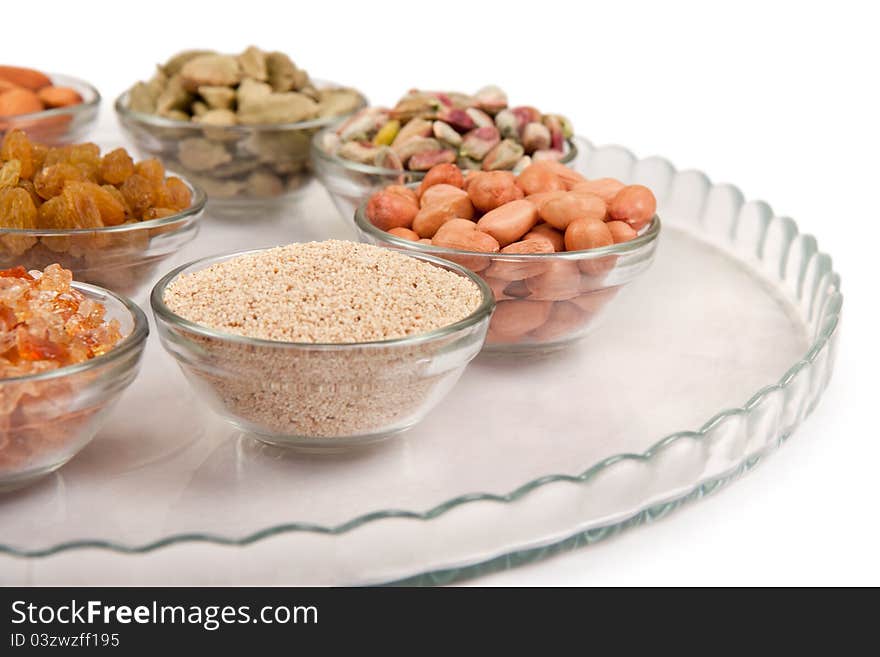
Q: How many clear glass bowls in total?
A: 7